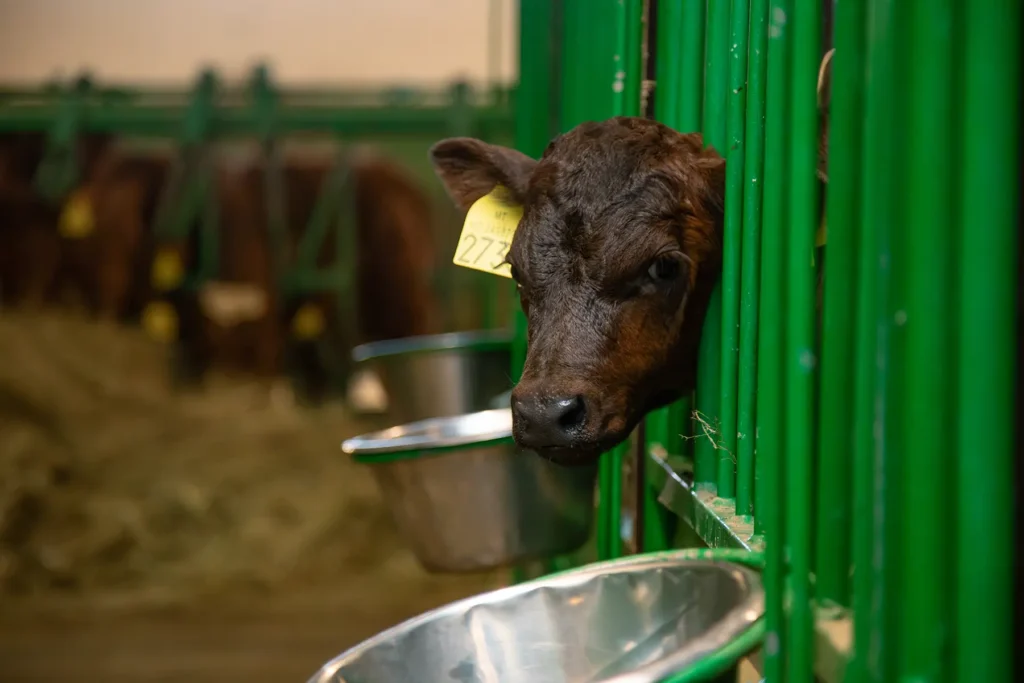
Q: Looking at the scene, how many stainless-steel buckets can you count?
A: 3